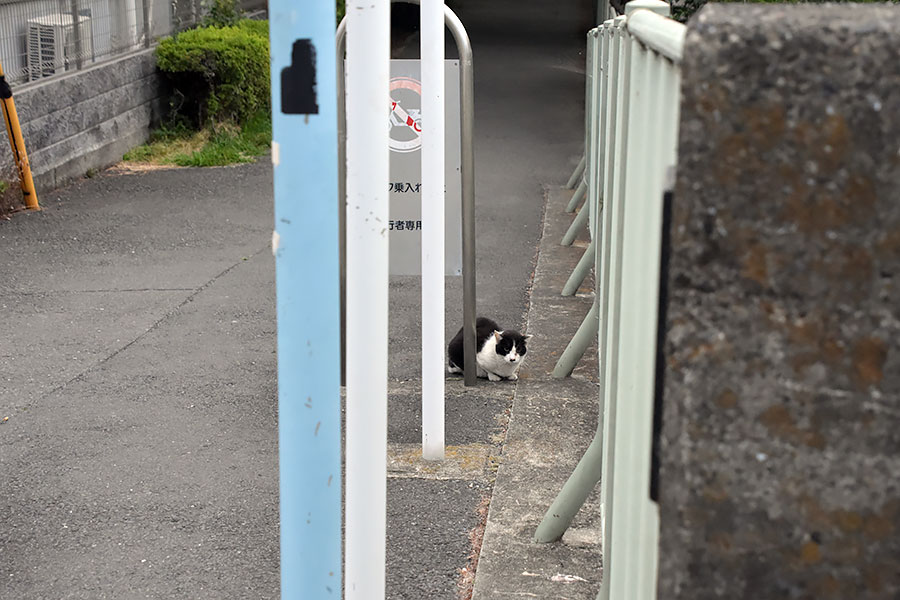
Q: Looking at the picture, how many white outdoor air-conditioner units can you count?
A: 1